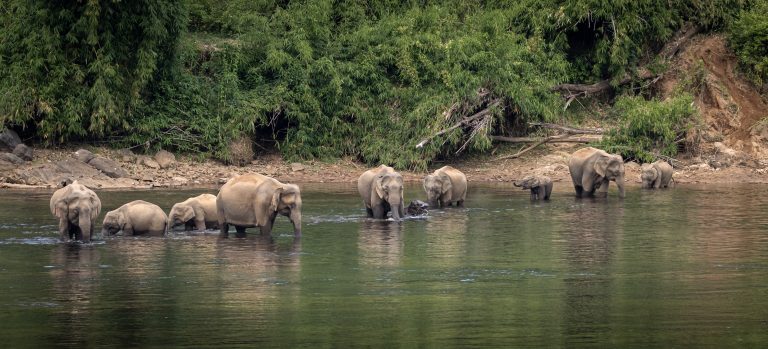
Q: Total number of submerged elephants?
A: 1